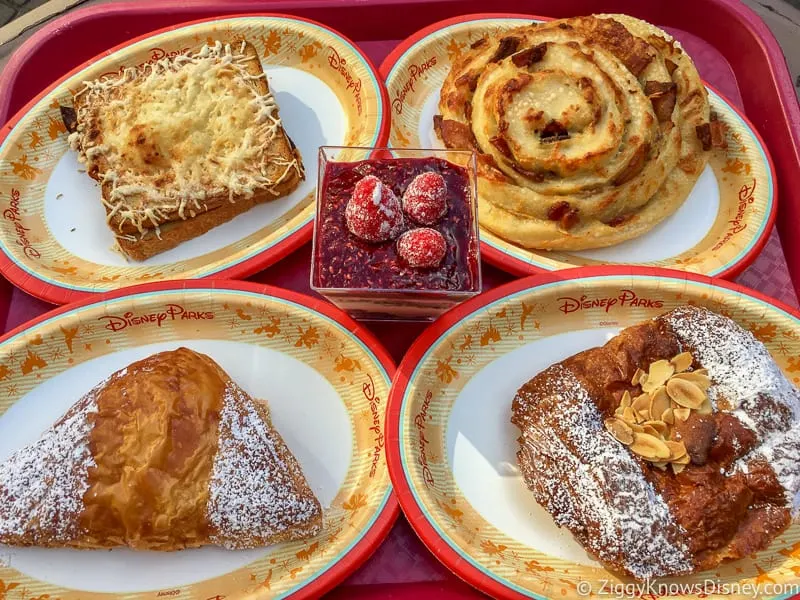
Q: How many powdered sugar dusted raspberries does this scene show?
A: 3